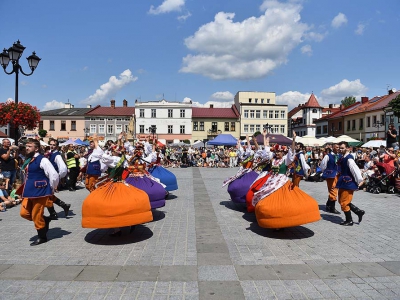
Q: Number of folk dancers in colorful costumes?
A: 12